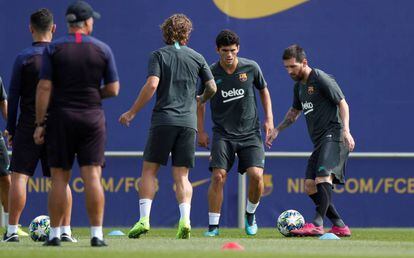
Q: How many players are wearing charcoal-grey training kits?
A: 3